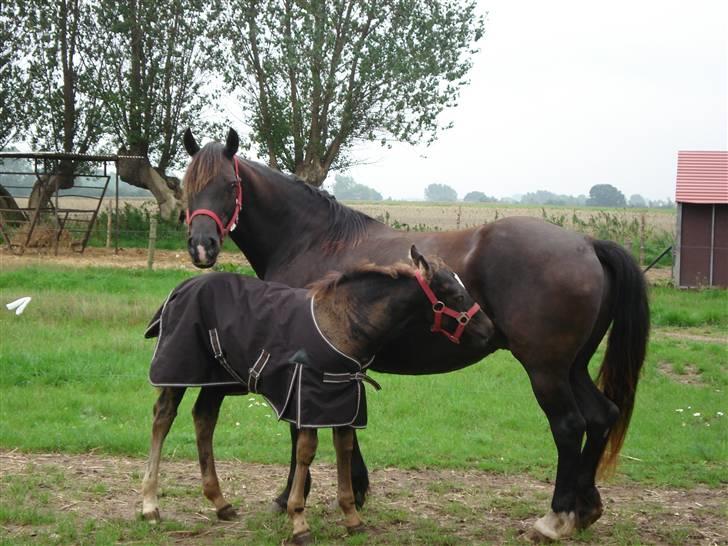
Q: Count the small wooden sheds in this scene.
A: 1